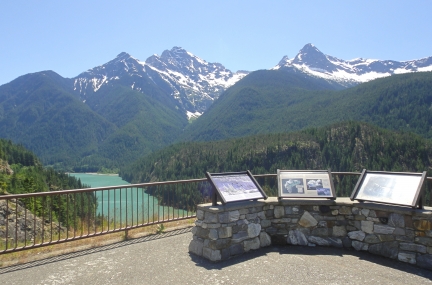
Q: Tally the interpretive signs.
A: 3